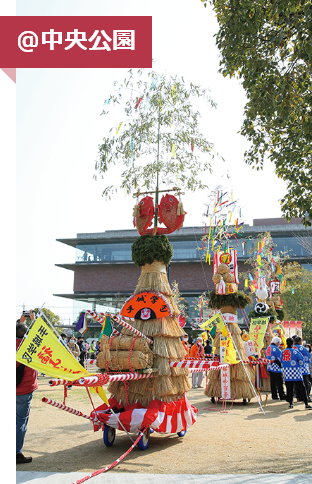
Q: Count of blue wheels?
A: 4